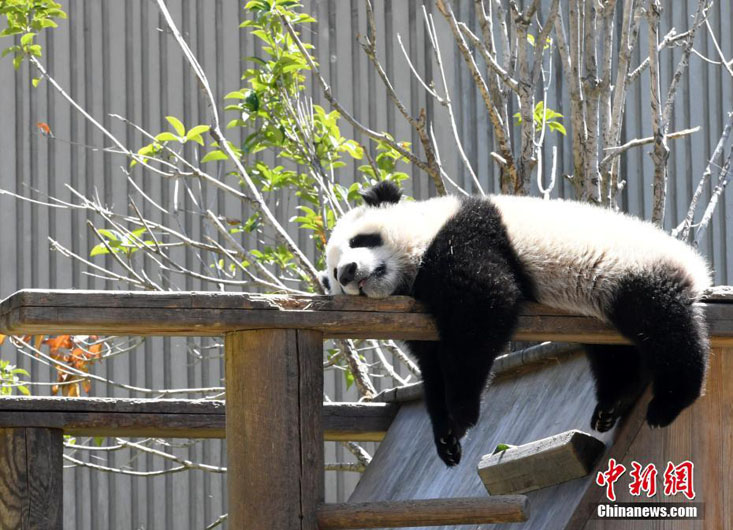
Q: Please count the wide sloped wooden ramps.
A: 1